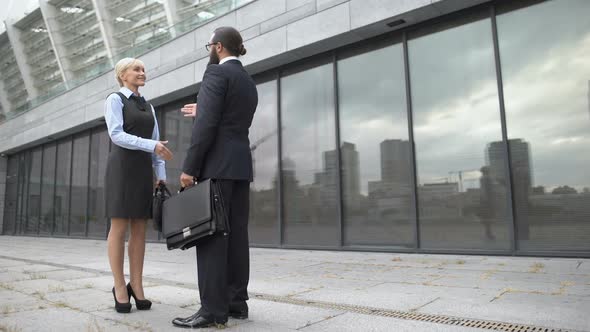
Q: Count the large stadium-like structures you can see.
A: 1